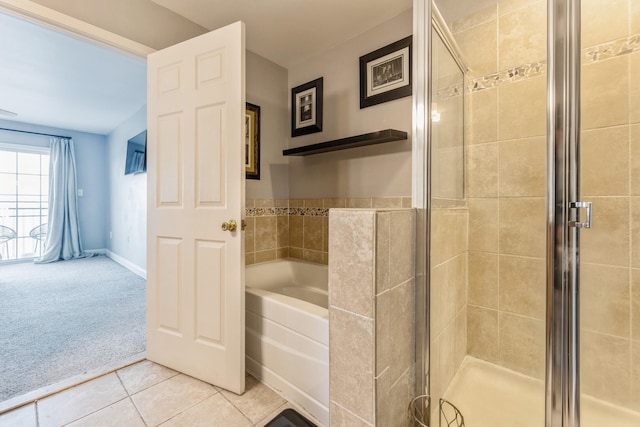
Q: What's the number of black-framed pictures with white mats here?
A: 2